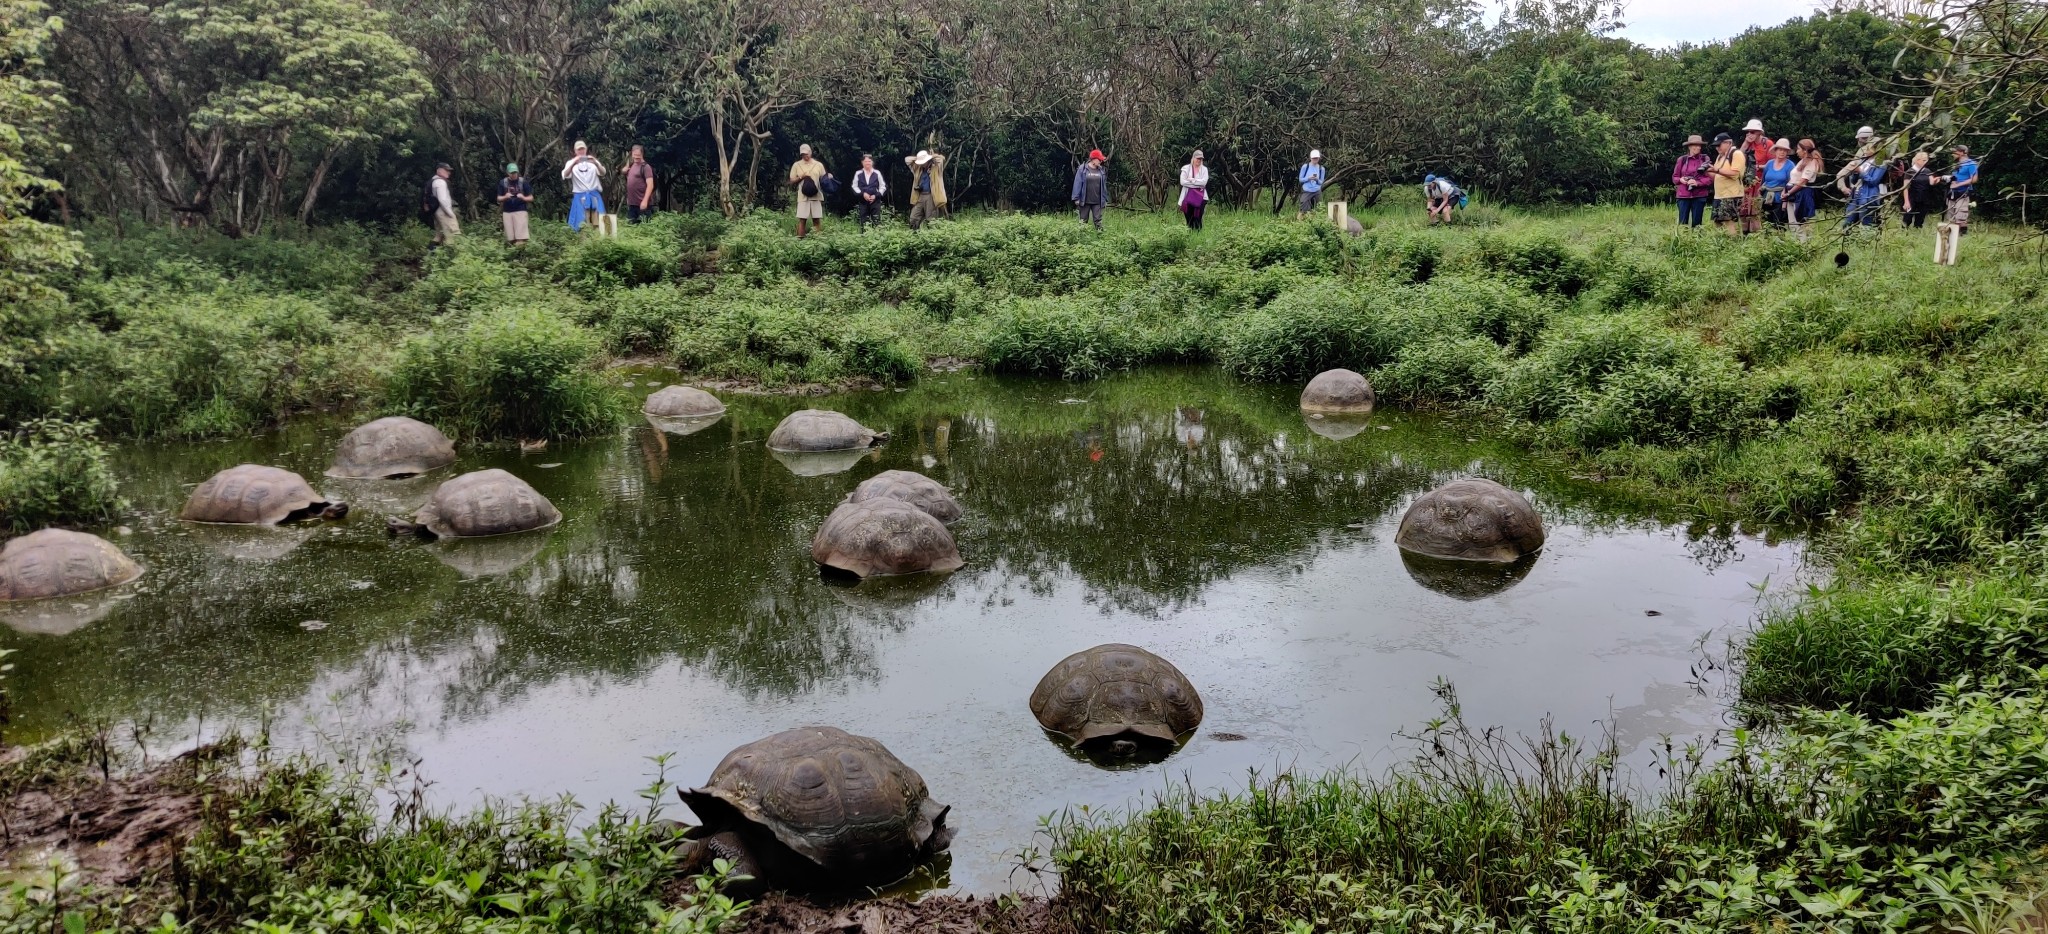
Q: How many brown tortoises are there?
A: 12